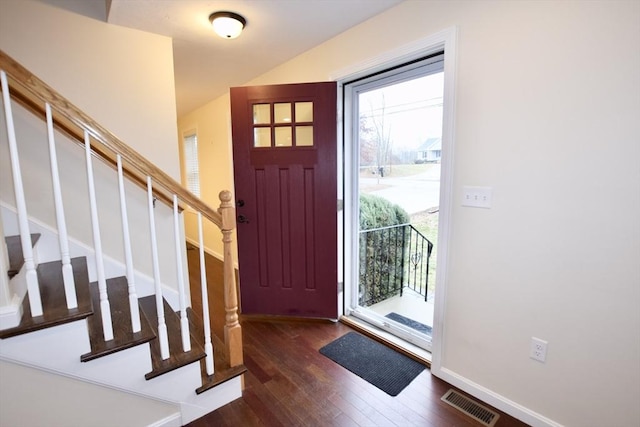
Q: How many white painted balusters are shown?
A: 7